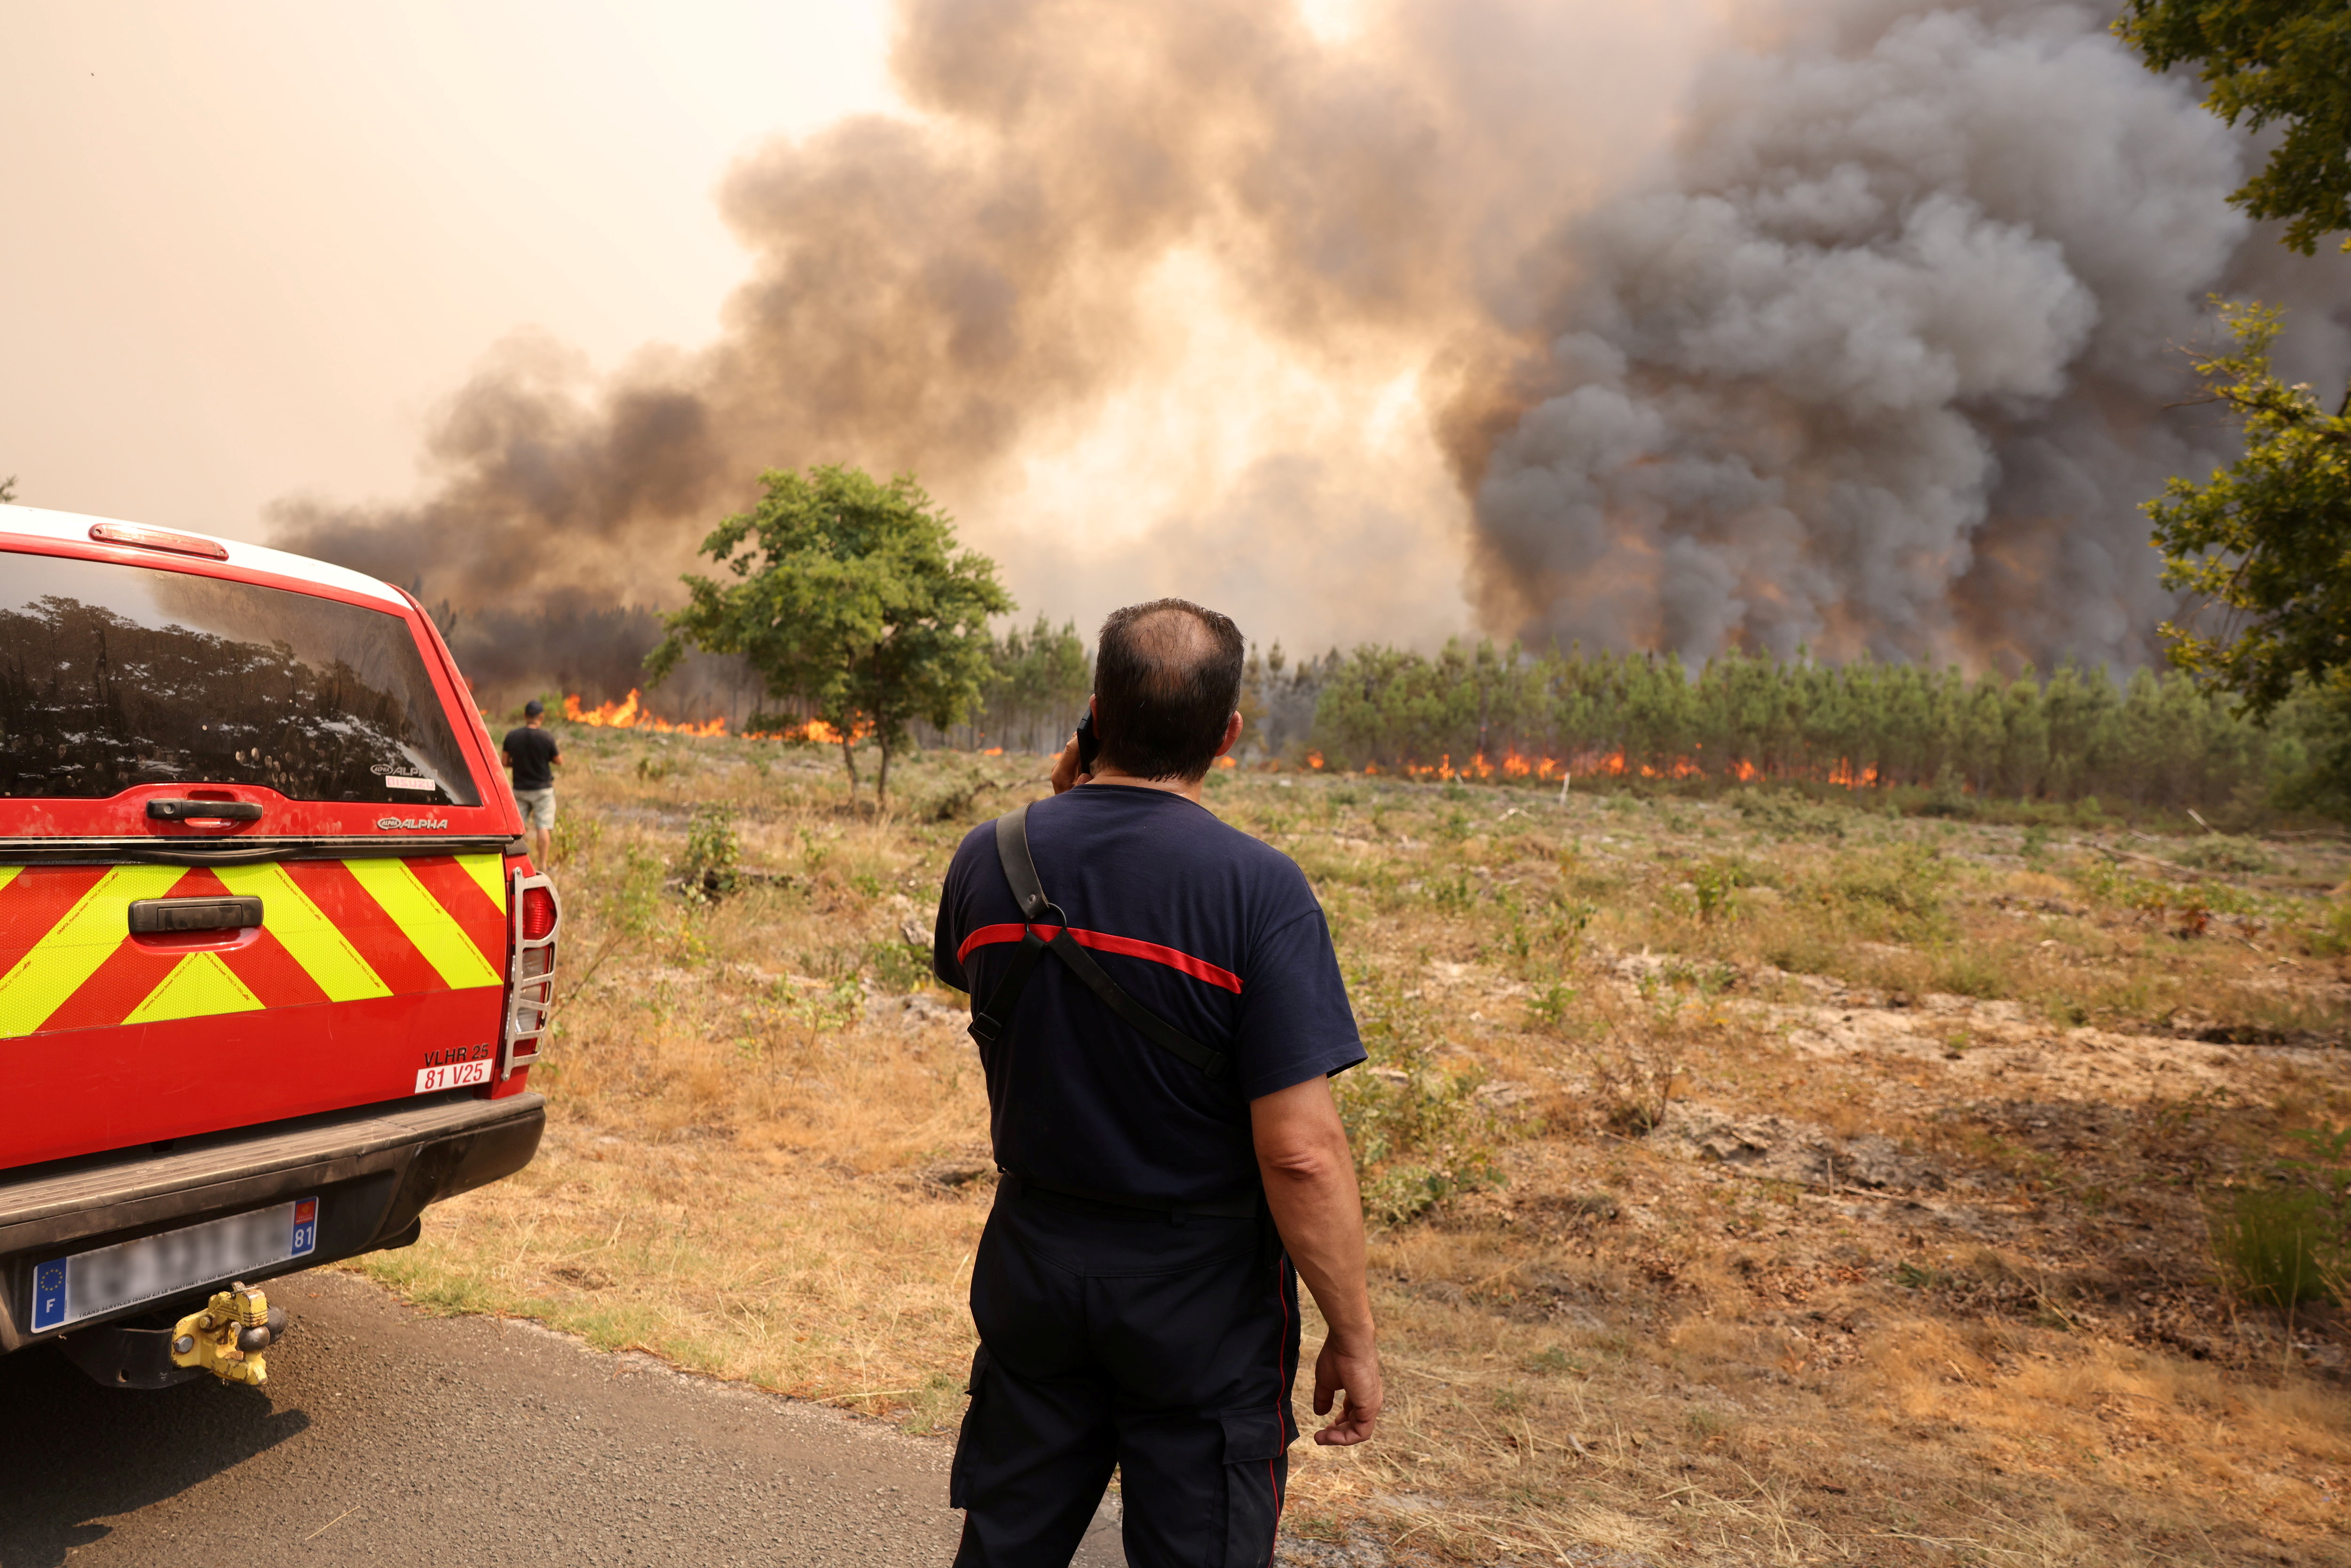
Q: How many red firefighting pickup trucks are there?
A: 1